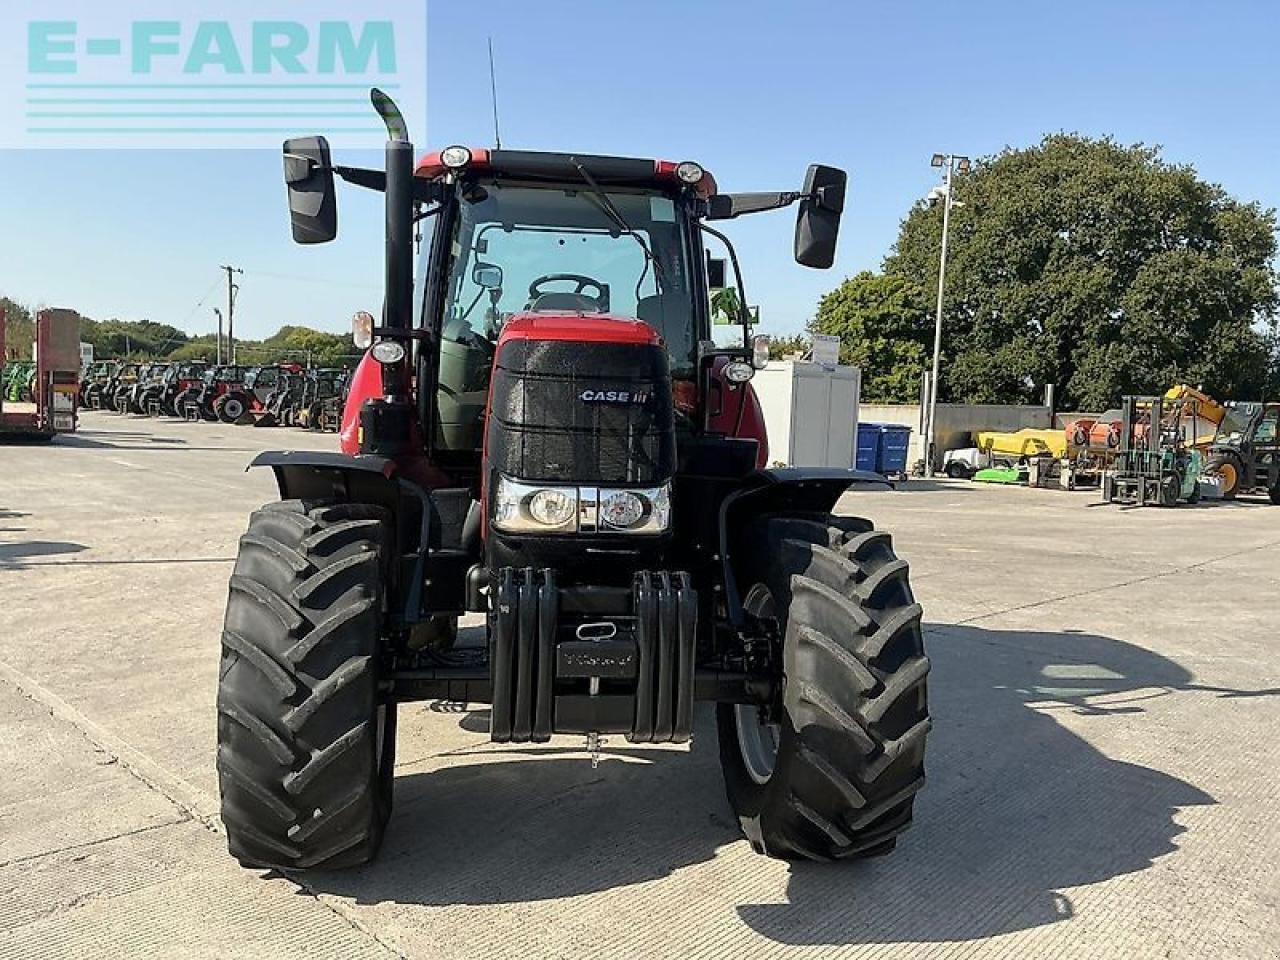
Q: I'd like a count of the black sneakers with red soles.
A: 0